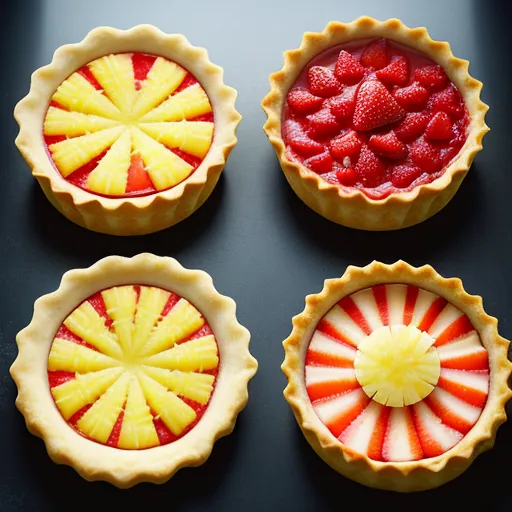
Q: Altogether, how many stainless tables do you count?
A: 1